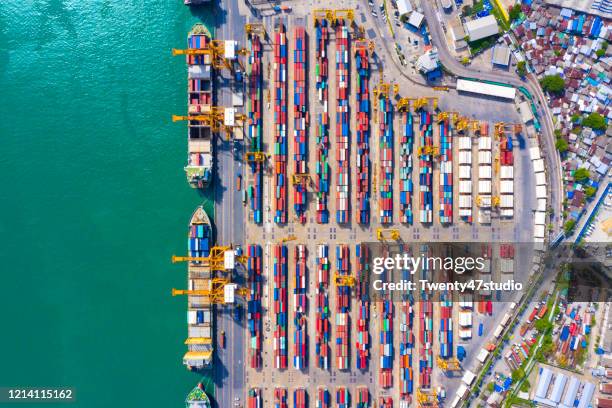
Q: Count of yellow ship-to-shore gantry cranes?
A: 4